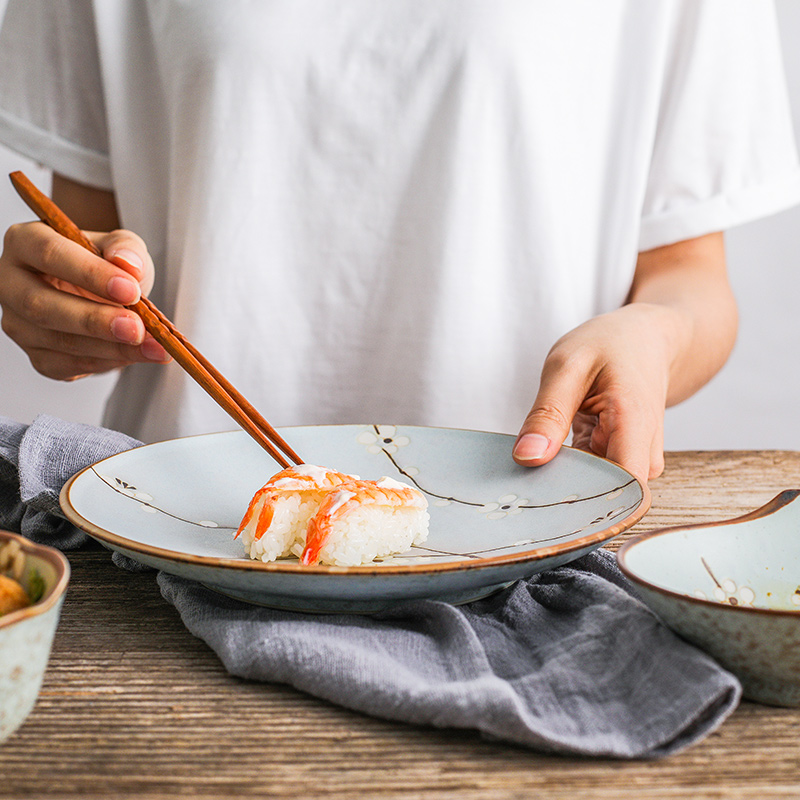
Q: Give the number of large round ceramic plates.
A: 1